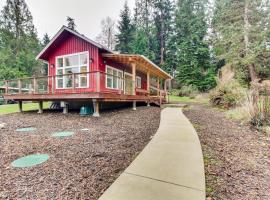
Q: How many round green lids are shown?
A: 3